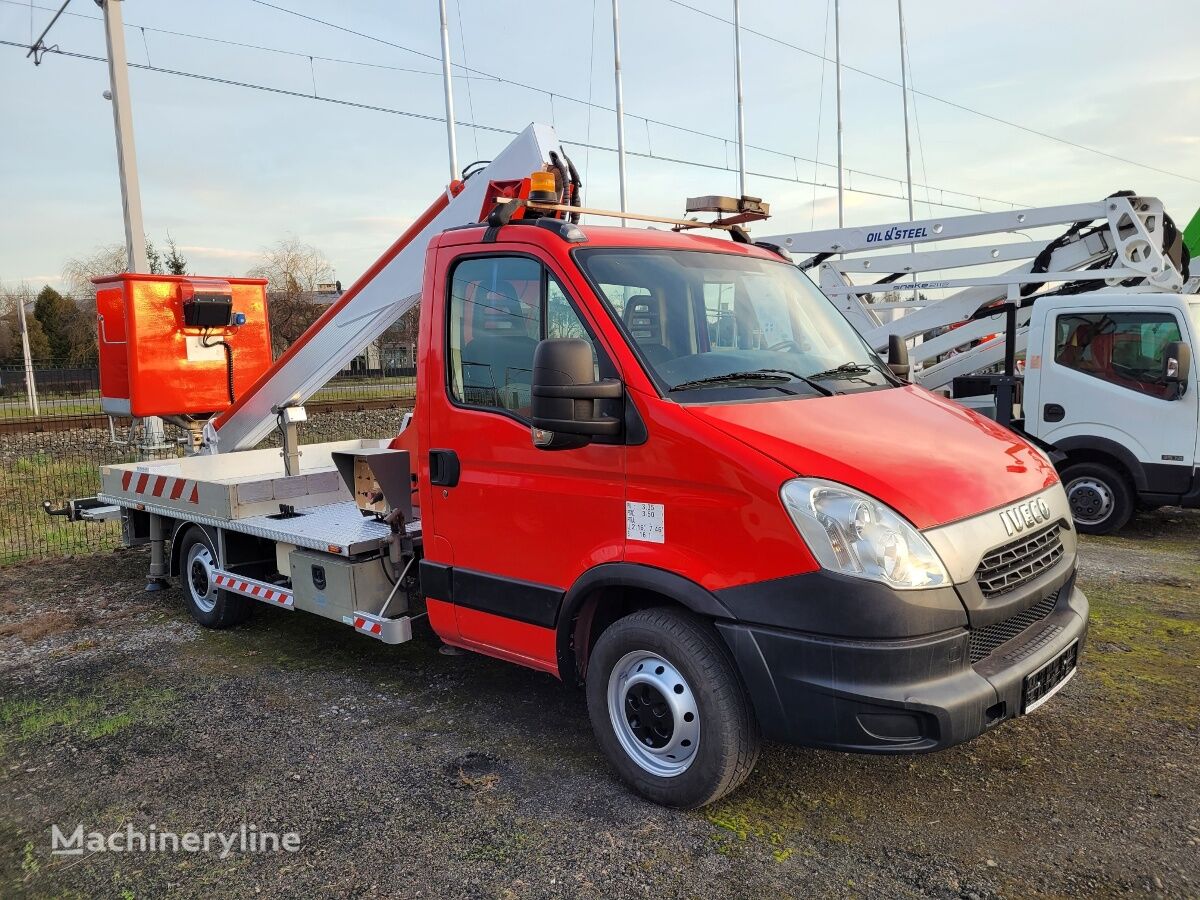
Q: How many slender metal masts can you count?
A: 5